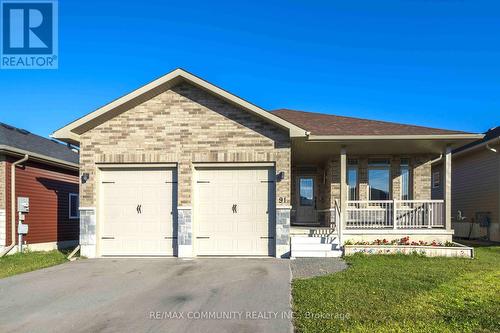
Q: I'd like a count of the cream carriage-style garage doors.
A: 2